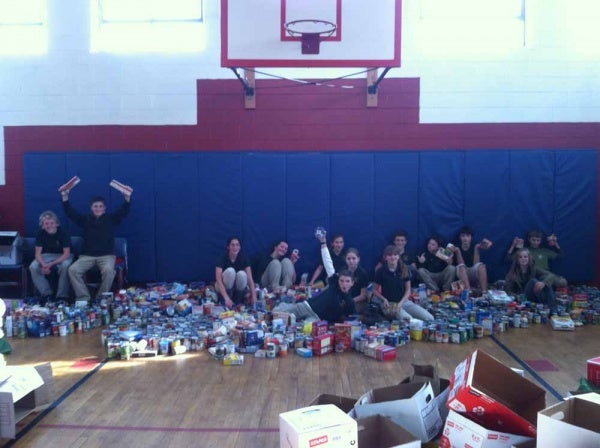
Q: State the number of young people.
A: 13